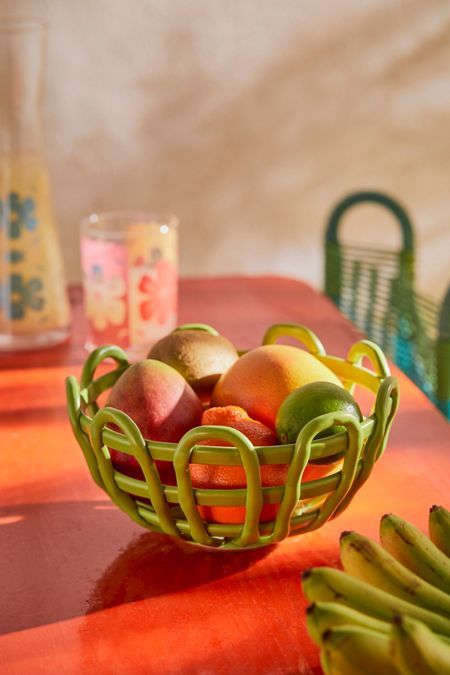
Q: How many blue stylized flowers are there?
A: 2